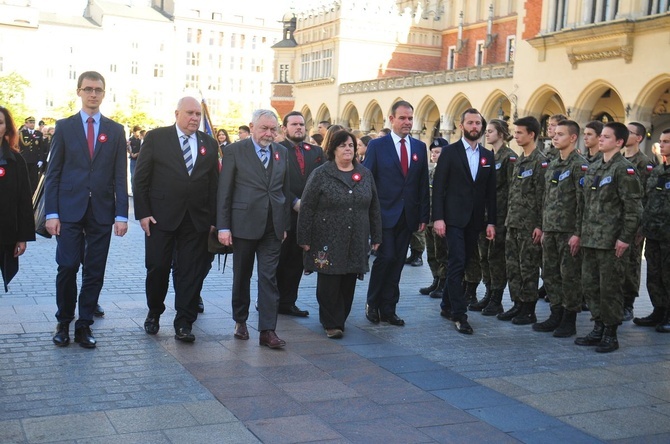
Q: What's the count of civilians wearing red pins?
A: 8